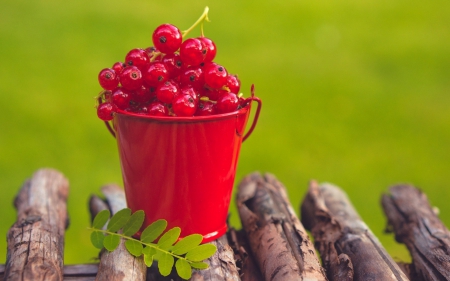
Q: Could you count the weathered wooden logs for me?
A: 6